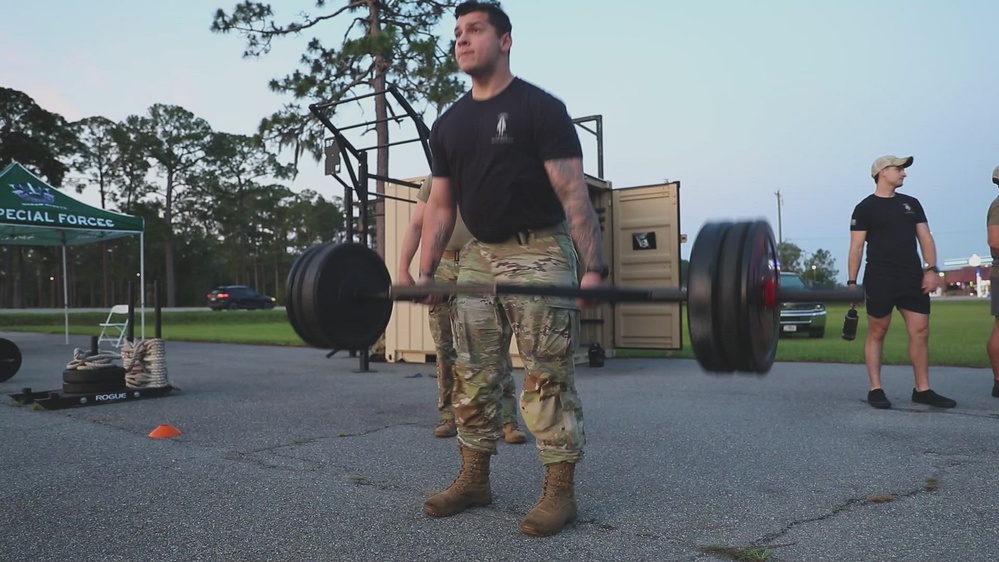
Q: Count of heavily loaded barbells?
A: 1